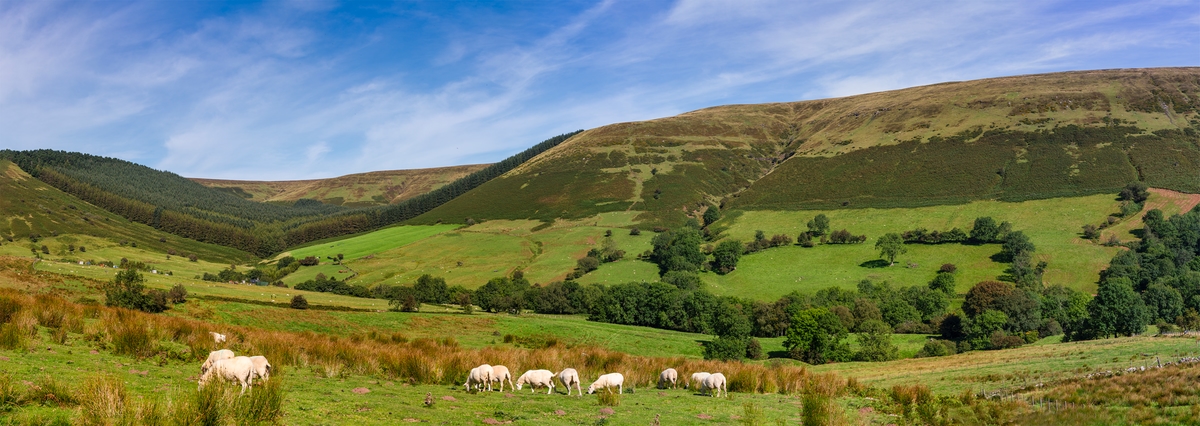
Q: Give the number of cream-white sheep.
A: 12